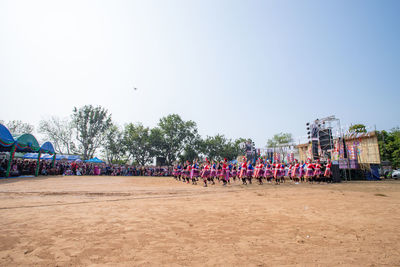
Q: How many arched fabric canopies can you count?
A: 3